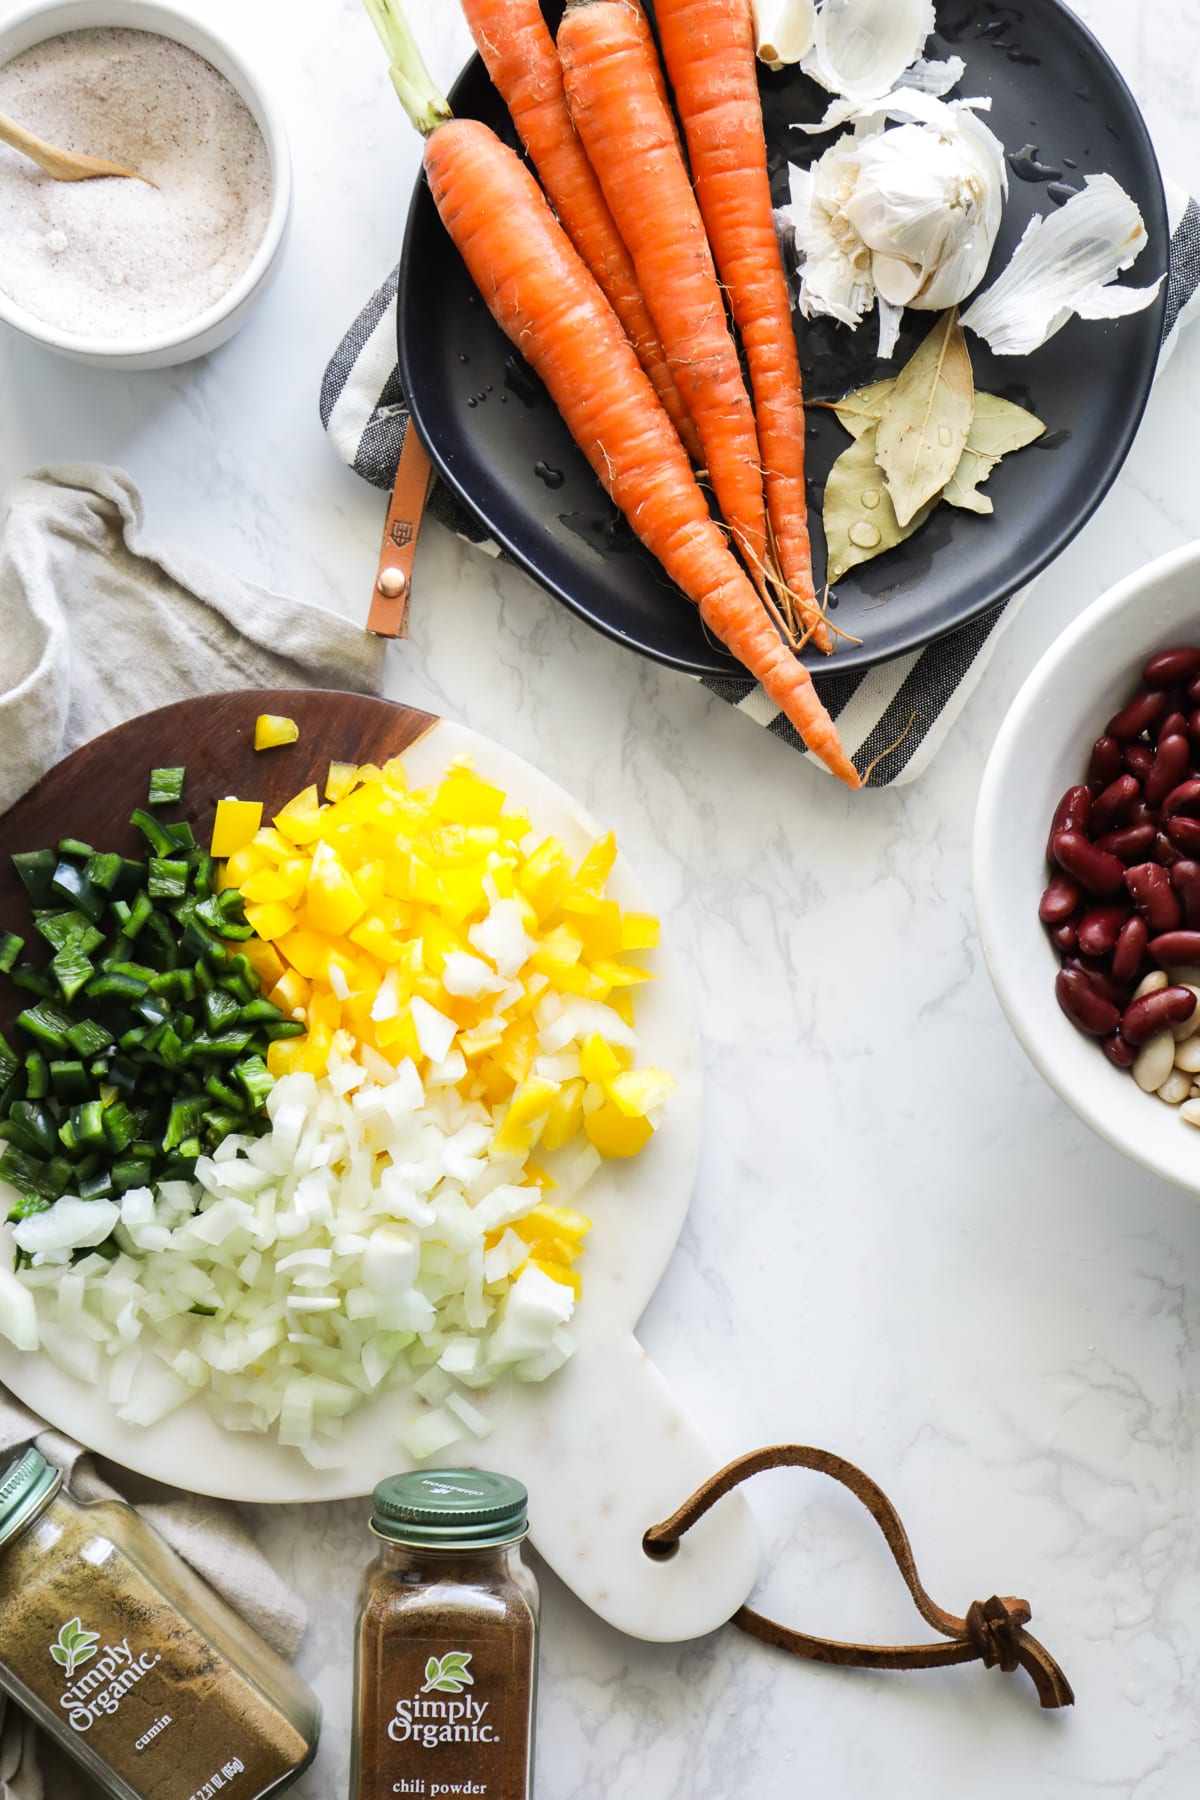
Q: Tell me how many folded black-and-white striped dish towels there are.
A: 1